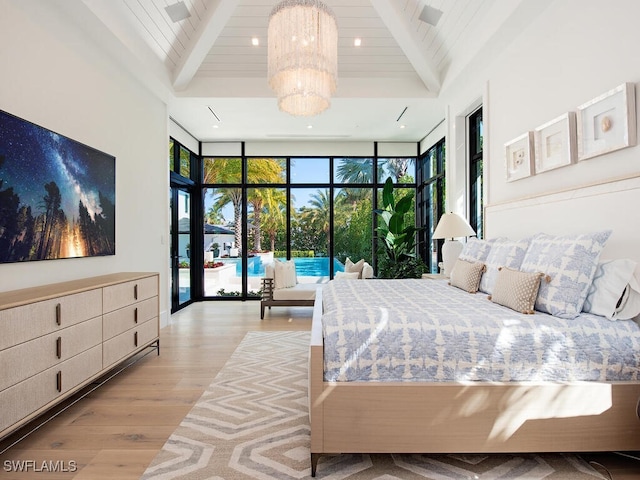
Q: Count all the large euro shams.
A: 3